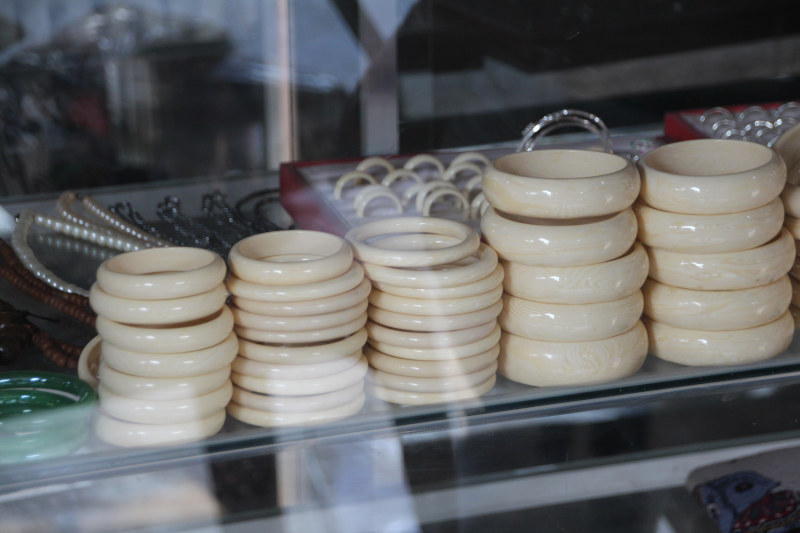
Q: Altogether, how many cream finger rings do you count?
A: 14